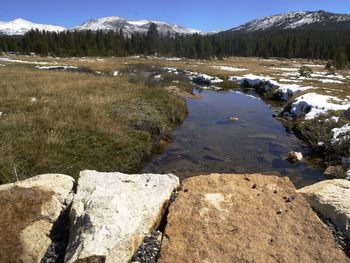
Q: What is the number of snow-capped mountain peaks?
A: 3